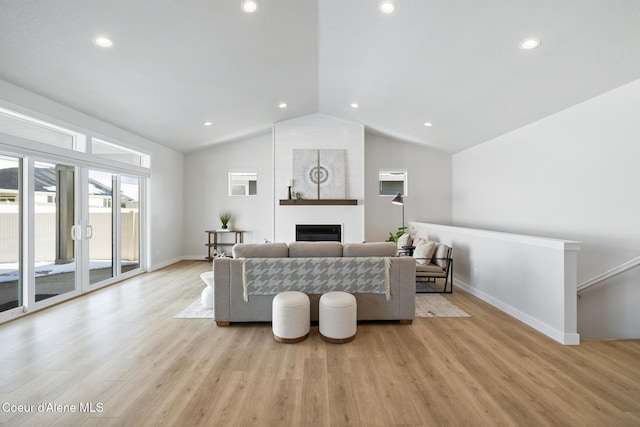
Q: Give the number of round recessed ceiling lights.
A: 8